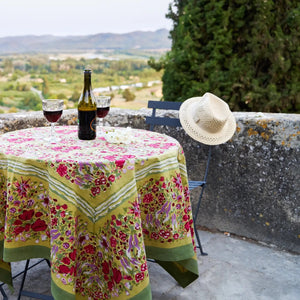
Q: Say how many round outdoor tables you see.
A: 1